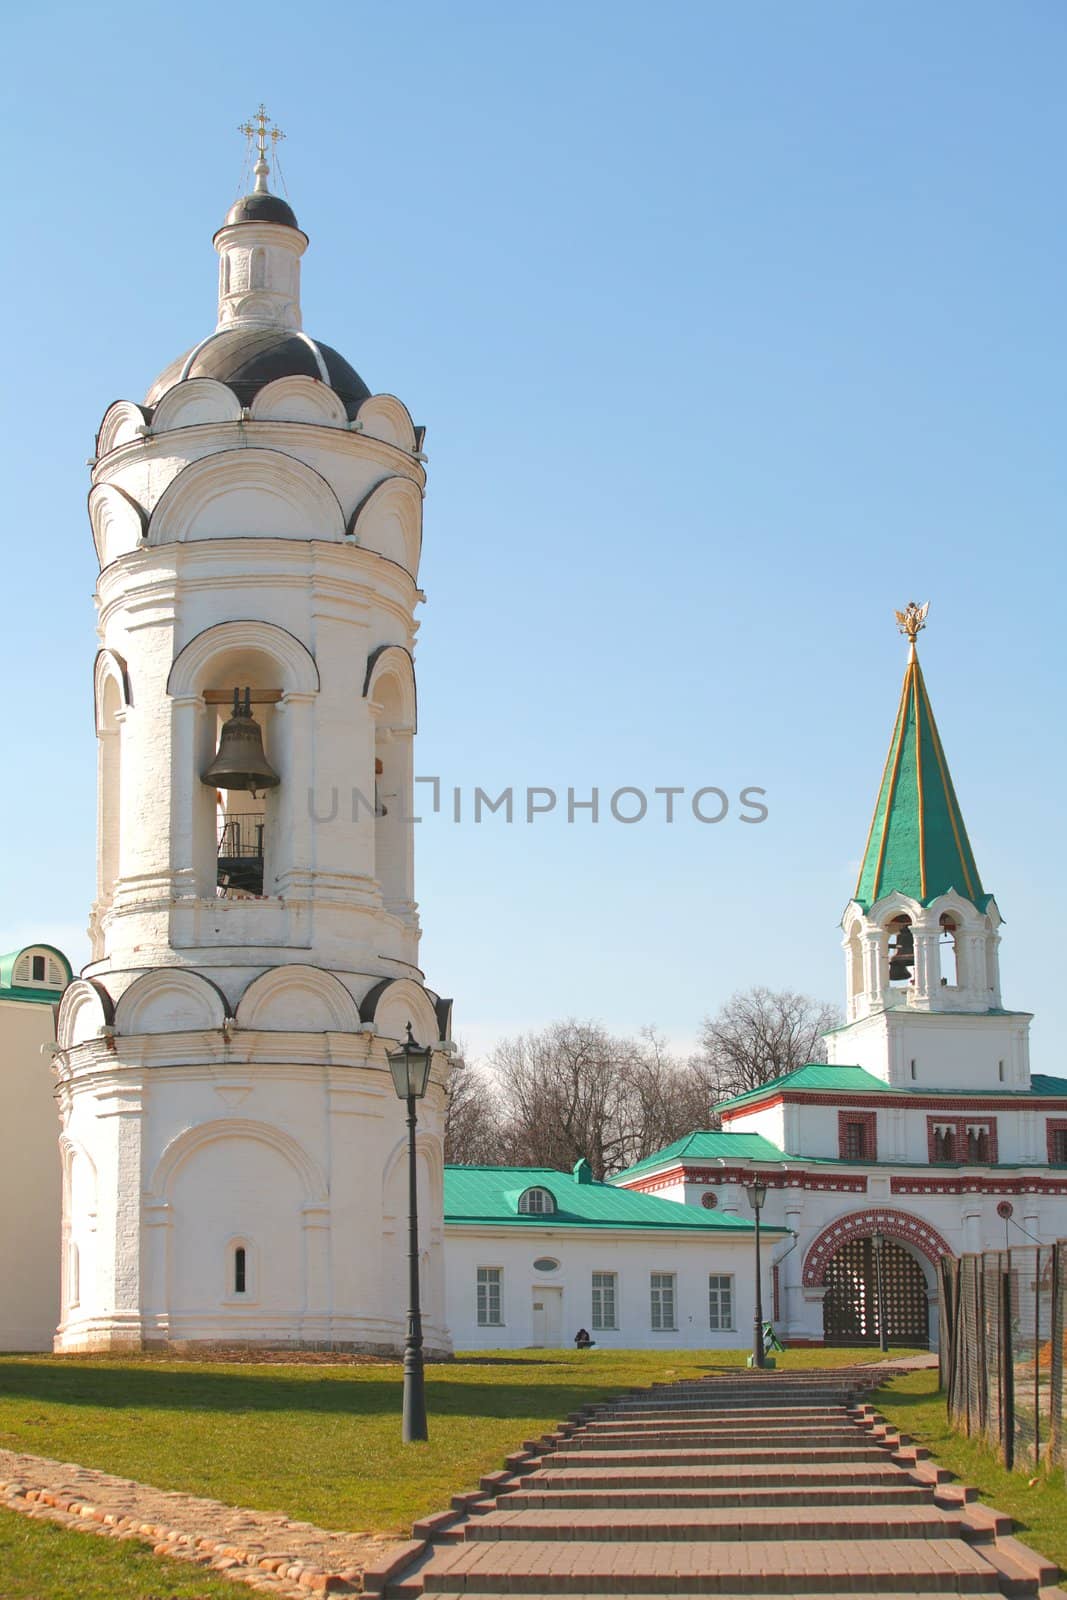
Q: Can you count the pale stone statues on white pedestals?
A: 0